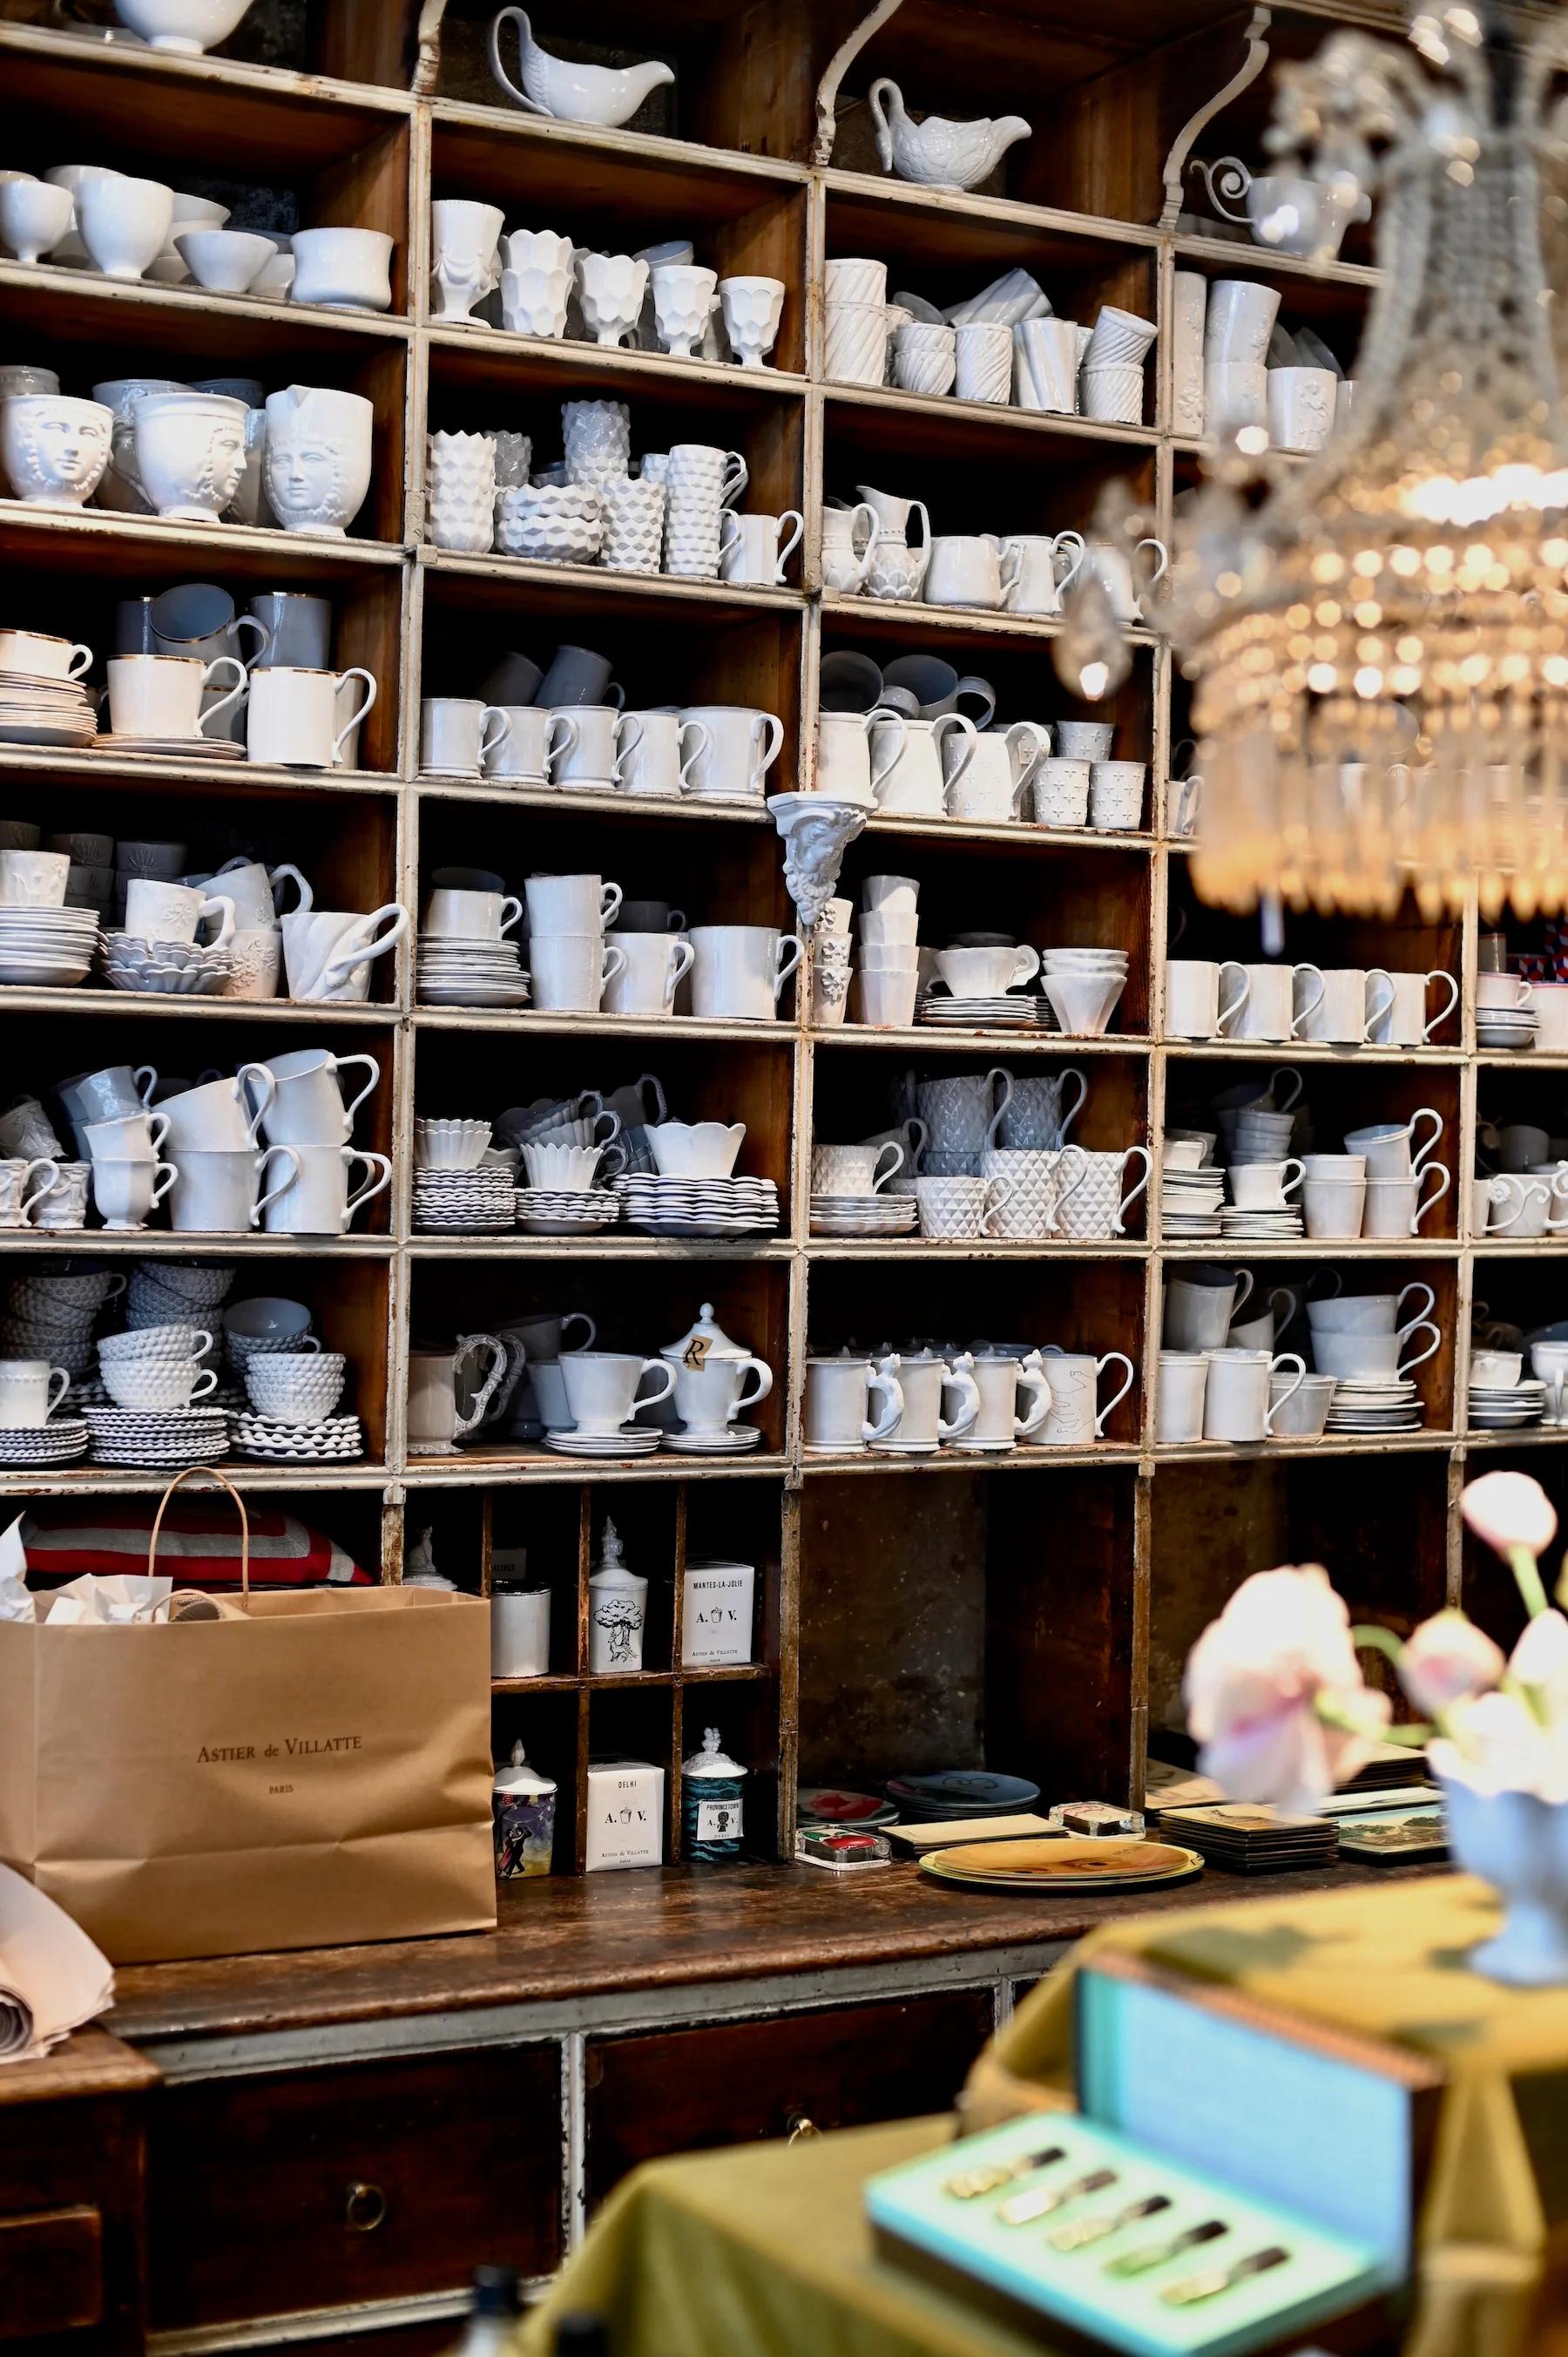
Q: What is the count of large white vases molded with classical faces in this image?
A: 3